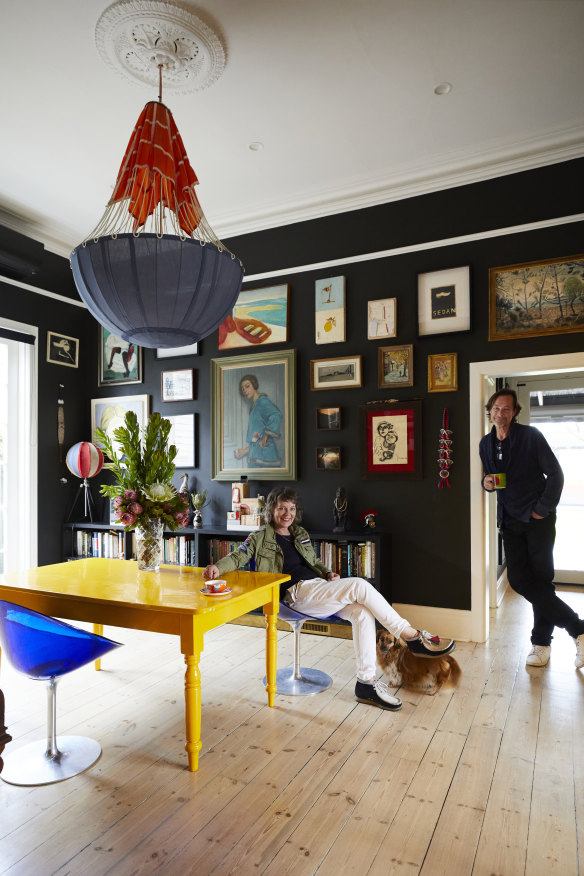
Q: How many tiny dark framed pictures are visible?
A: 2